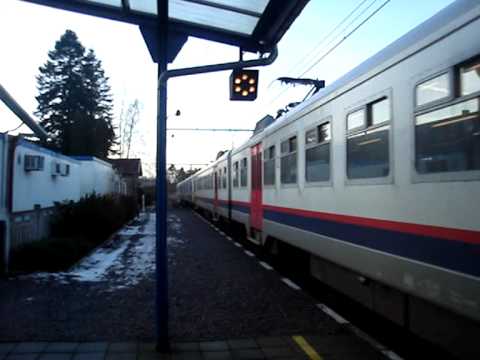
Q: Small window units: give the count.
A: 2